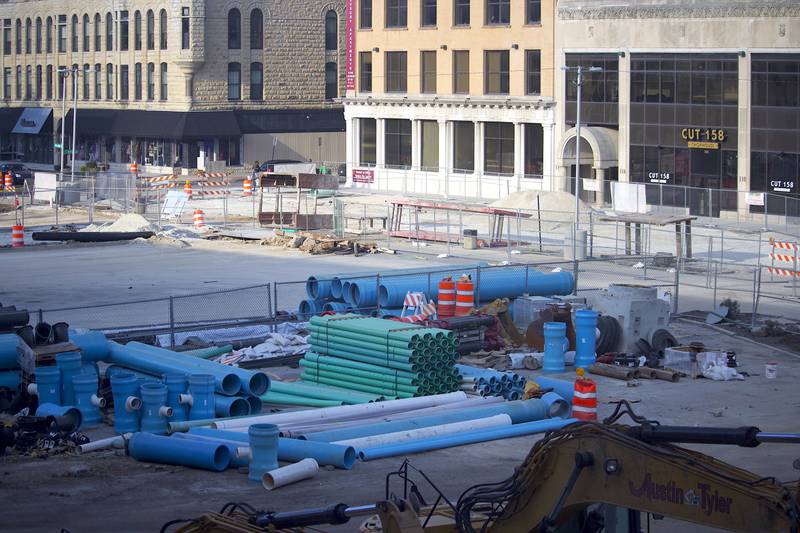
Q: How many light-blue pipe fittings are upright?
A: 10